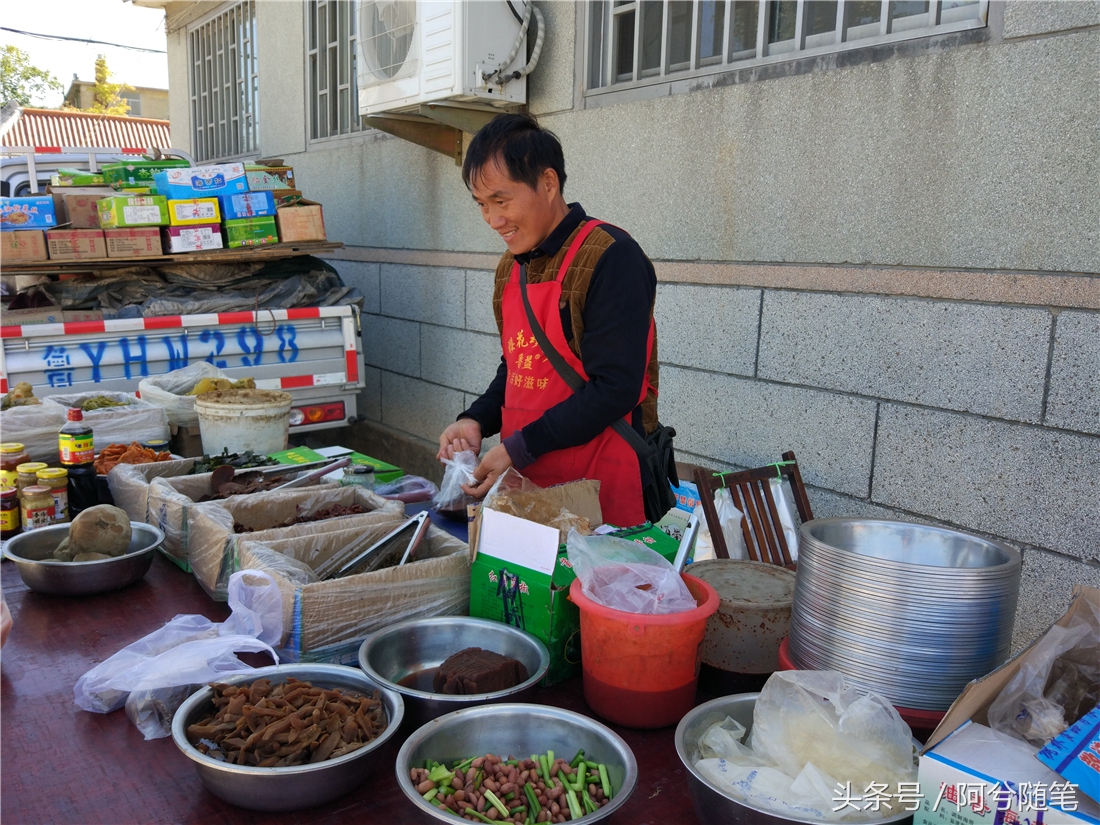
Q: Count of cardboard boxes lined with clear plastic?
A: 4